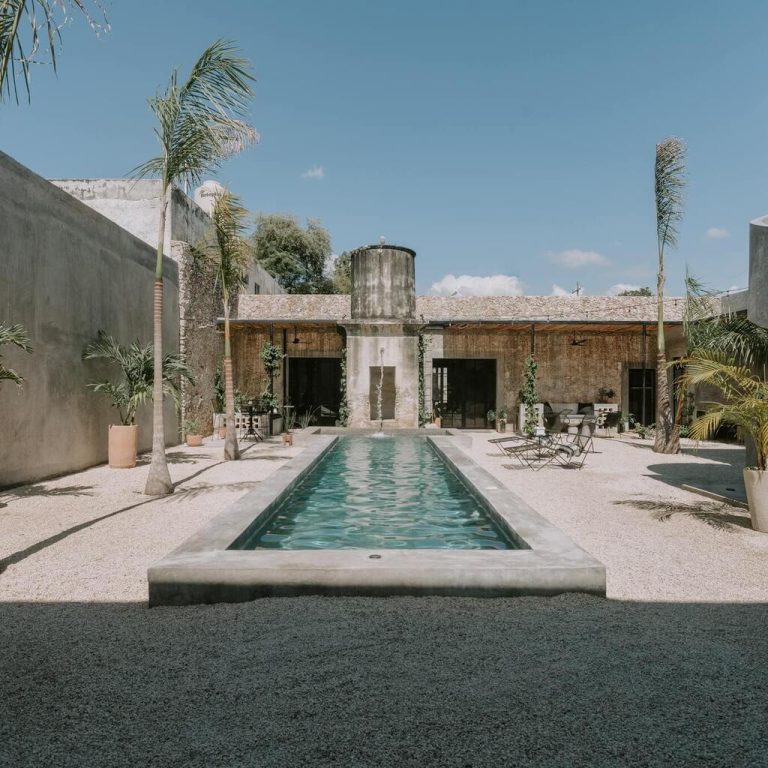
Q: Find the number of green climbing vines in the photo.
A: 4